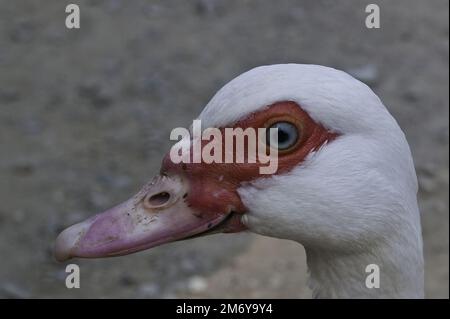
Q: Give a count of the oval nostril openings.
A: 1